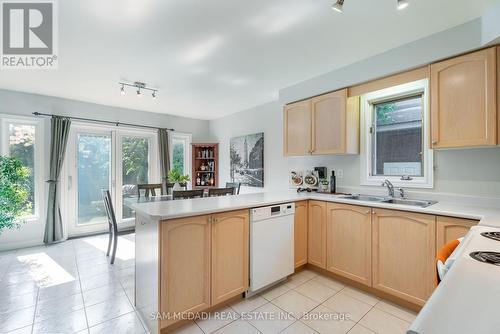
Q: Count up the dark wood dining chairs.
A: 6